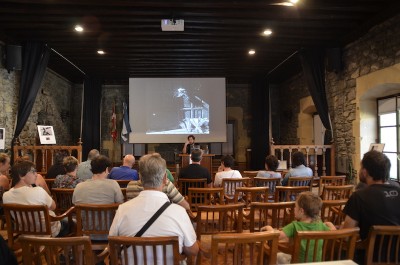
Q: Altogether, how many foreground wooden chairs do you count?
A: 5